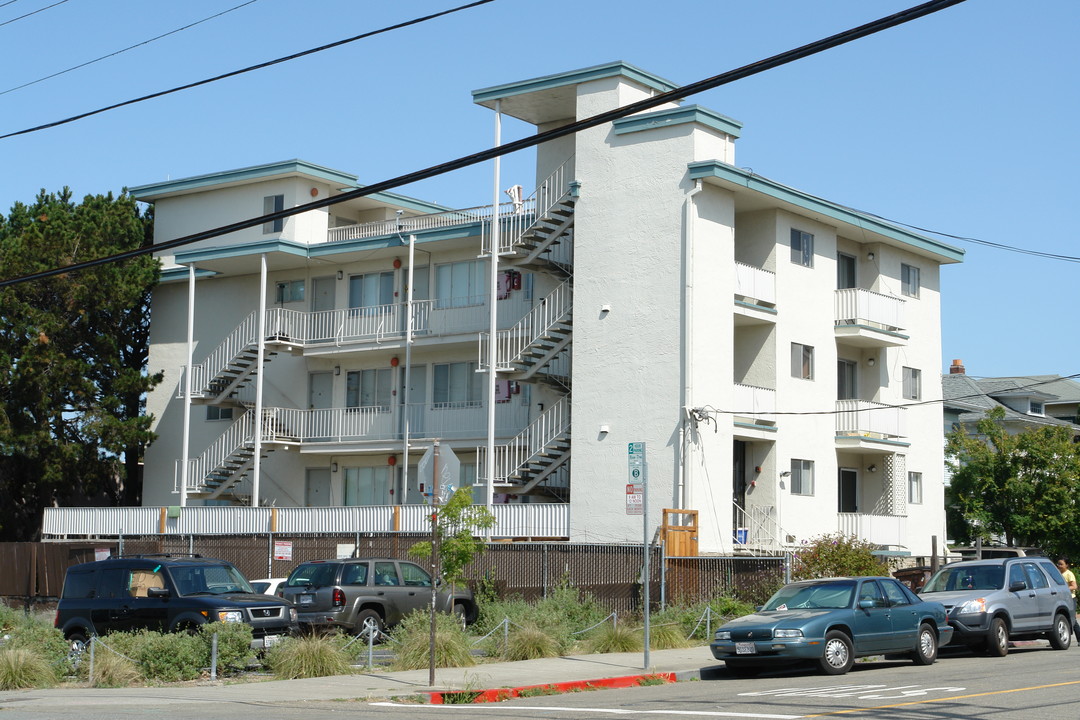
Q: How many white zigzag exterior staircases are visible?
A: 2